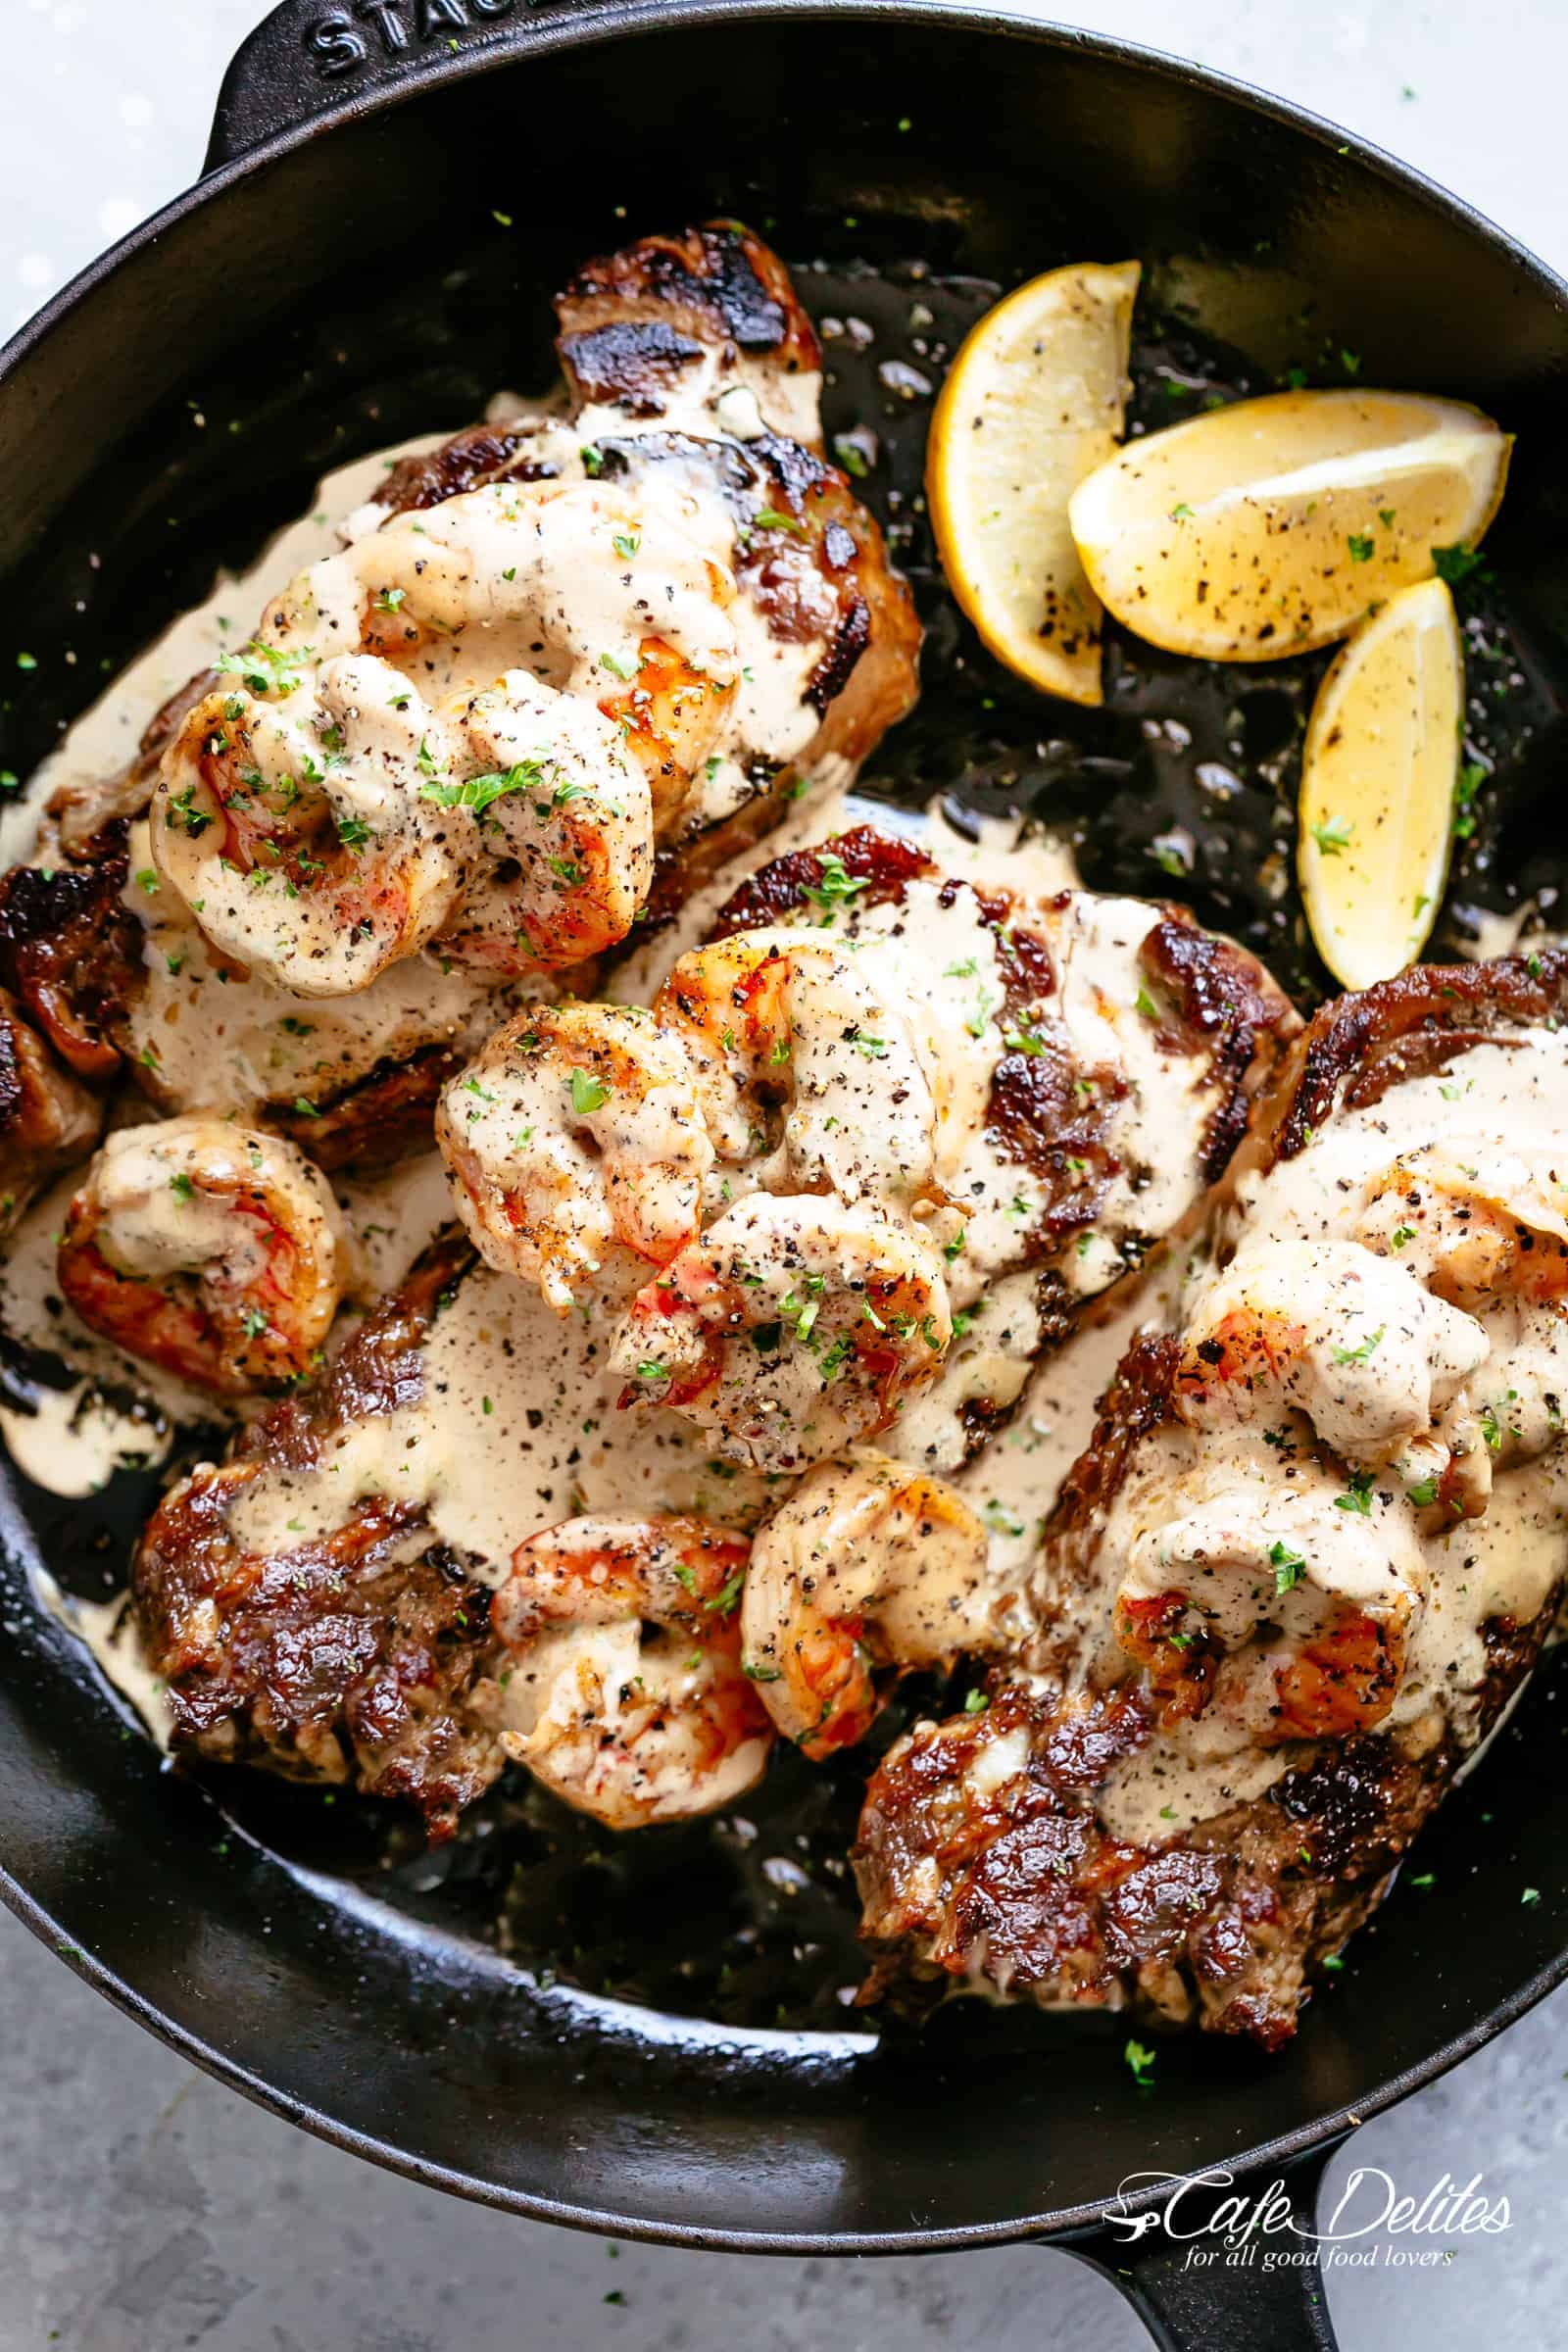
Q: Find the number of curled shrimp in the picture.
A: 12